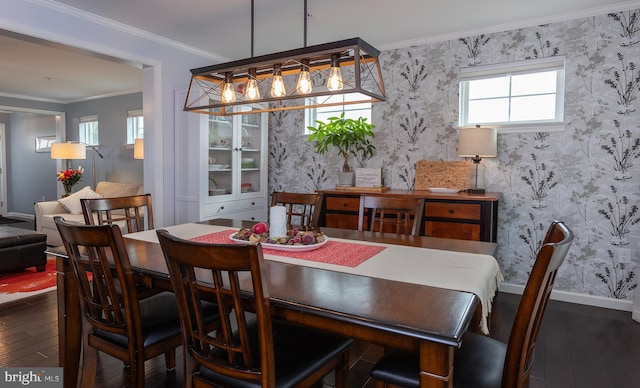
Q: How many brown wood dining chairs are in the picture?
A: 6